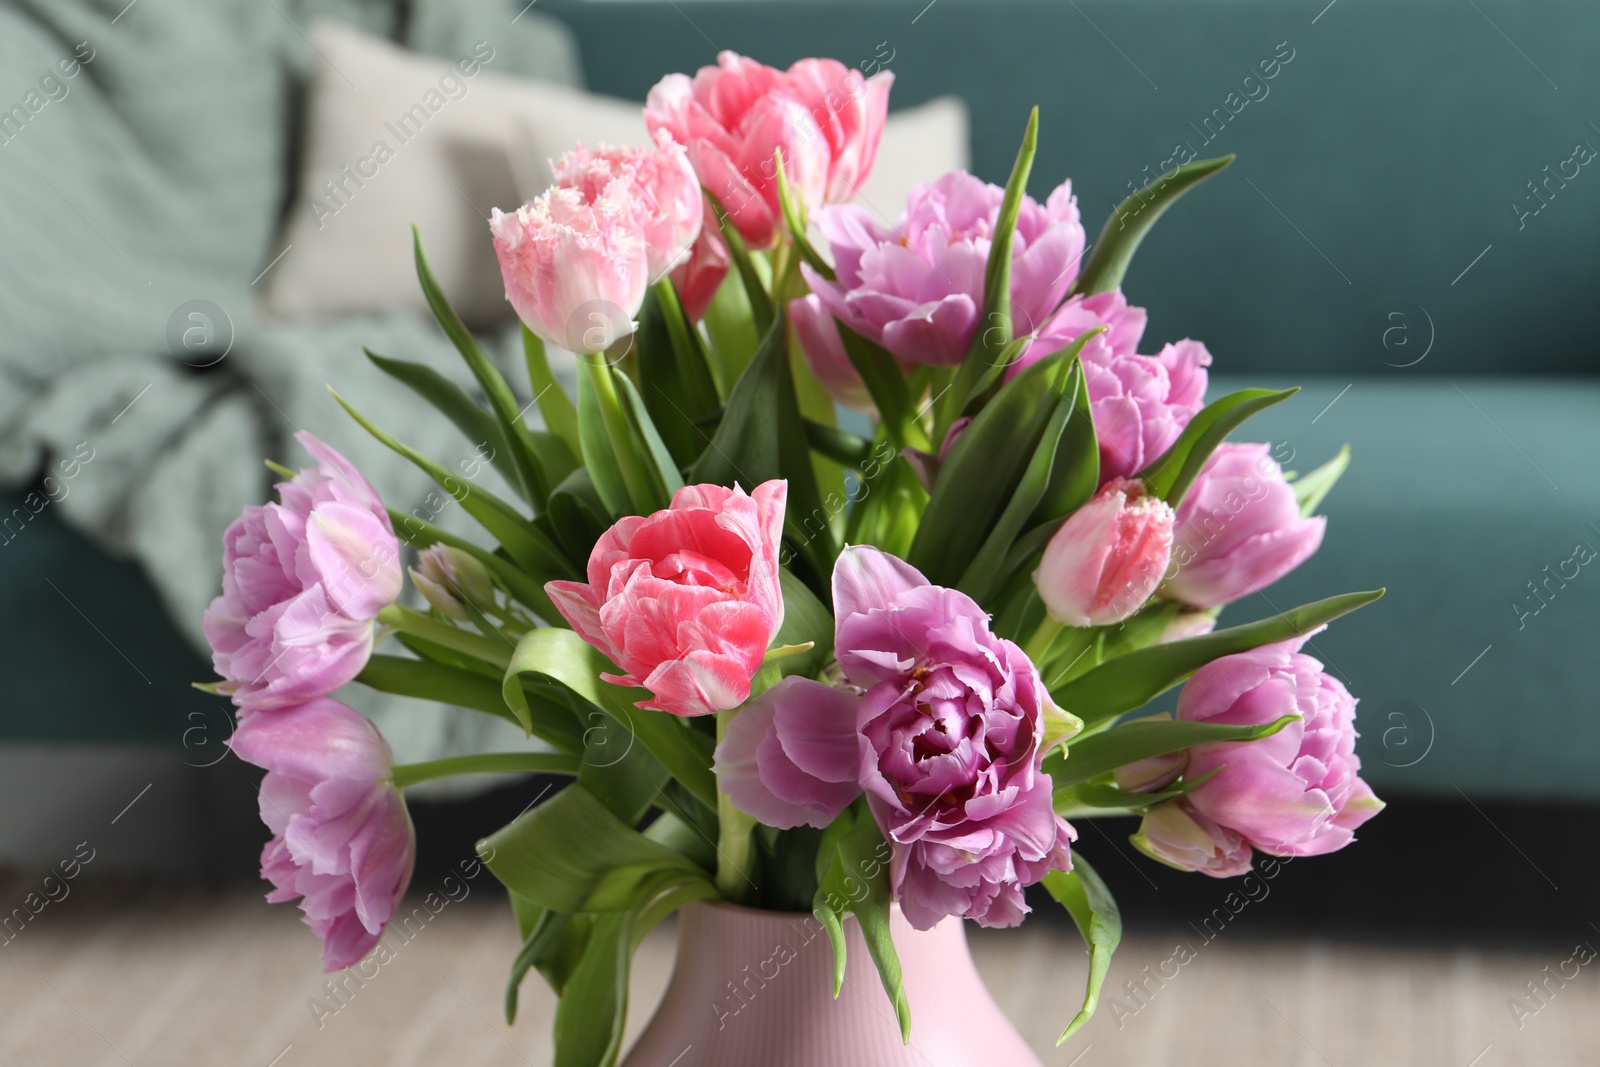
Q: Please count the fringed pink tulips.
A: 3